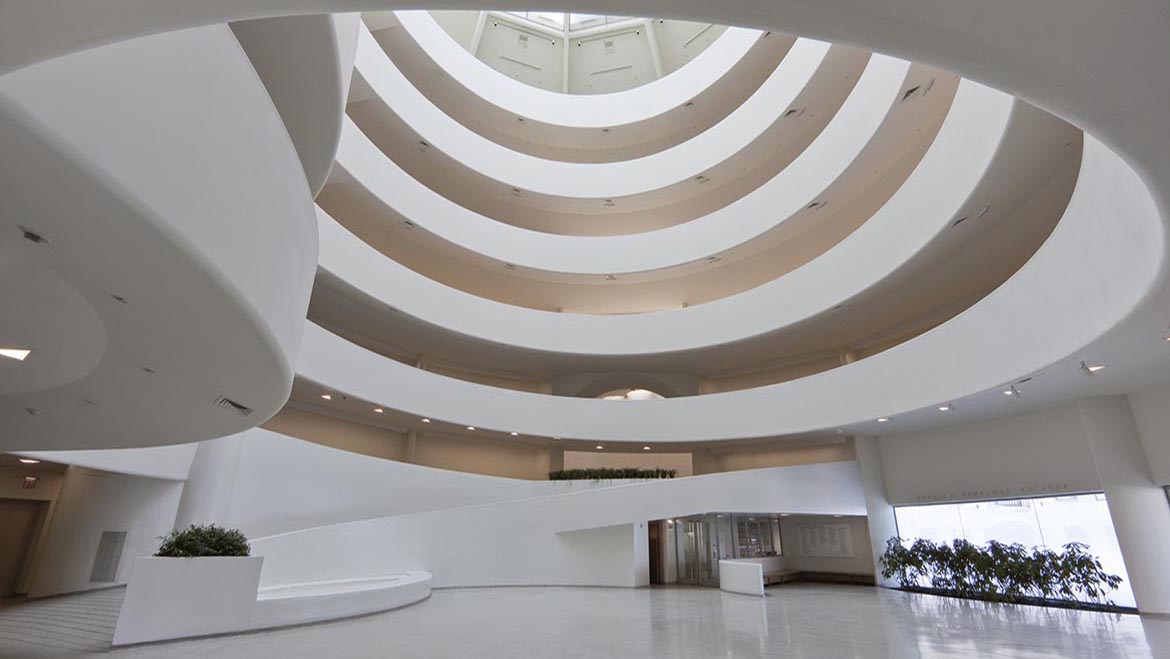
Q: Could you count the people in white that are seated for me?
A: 0